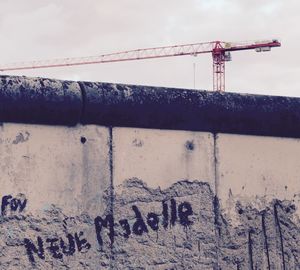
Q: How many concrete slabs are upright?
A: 3